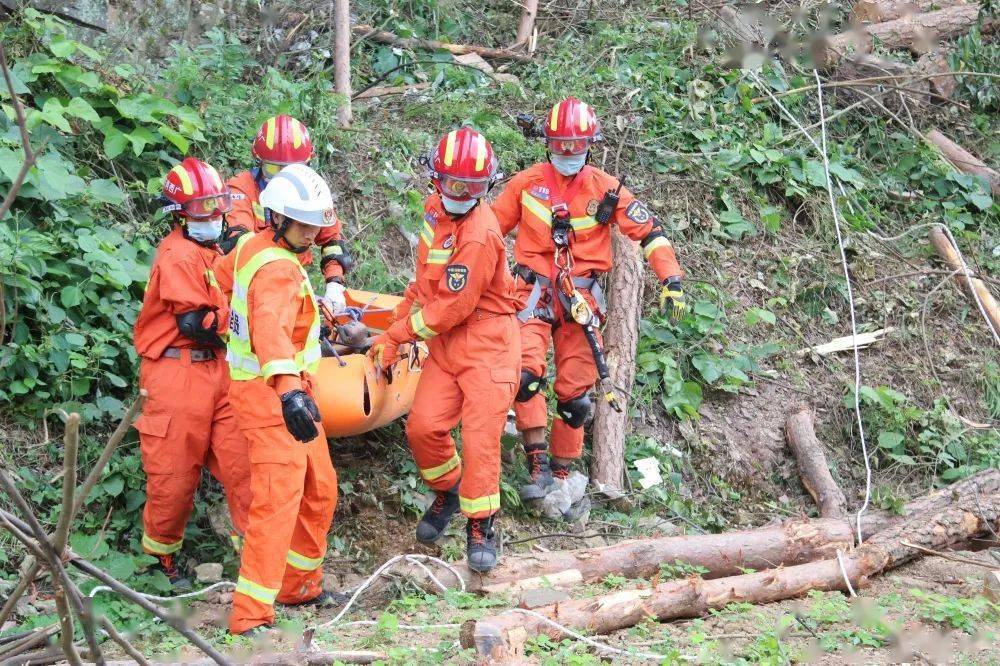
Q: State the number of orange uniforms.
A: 5